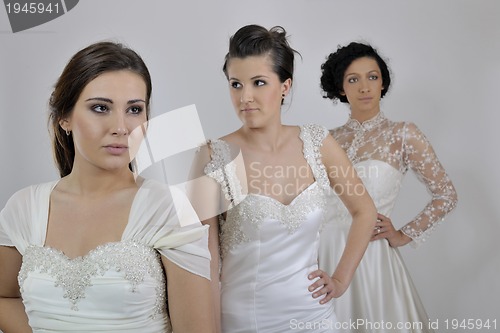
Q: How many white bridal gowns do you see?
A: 3